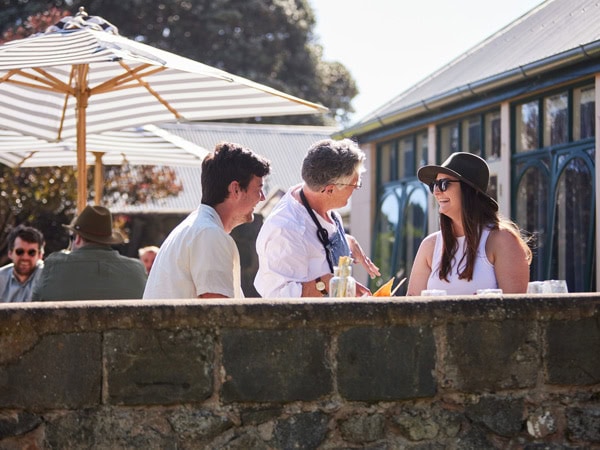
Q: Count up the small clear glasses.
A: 4